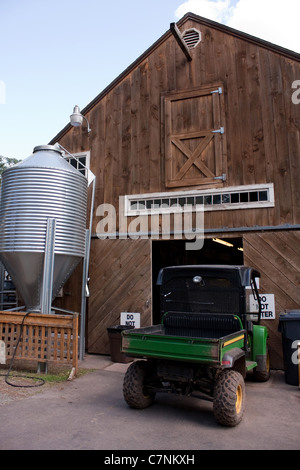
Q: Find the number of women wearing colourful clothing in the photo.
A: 0